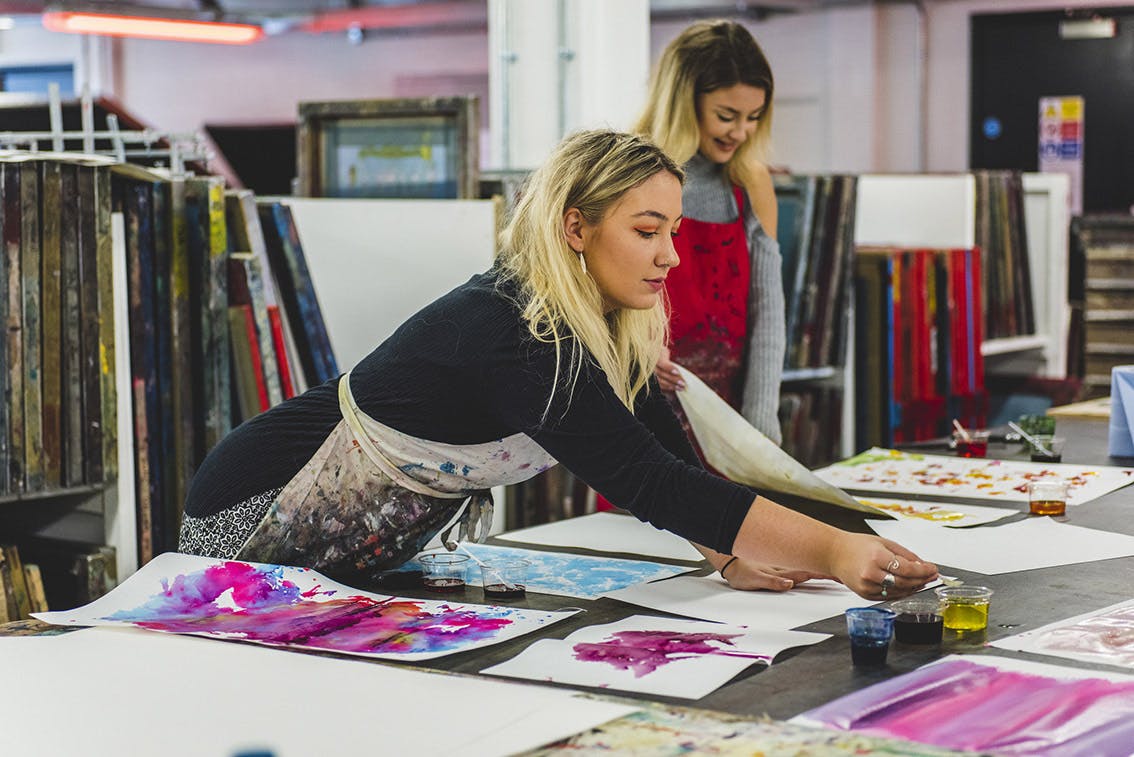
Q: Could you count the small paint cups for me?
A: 8